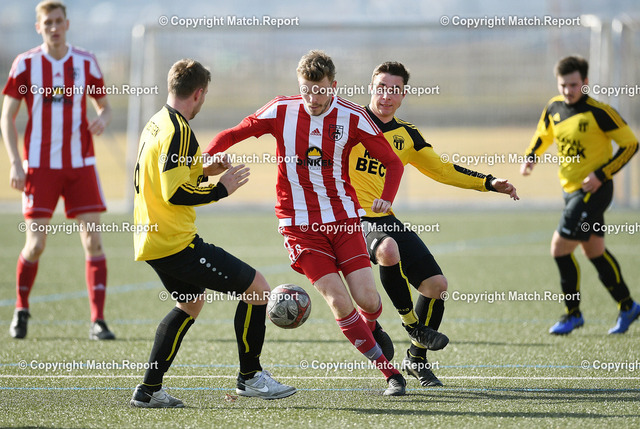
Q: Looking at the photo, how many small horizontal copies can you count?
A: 15